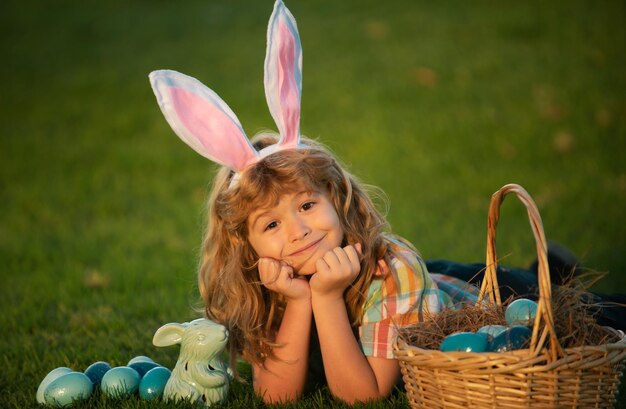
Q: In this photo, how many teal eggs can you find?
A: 11